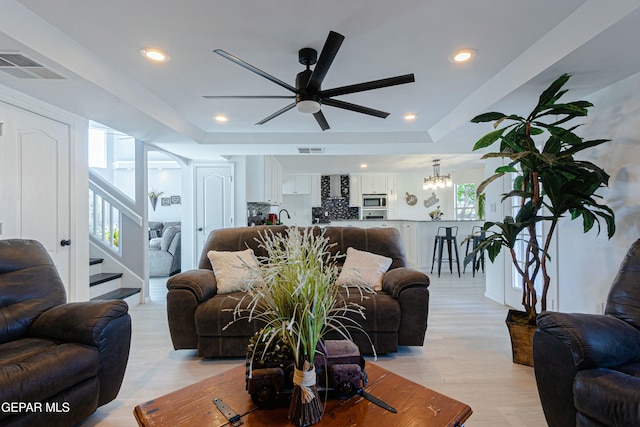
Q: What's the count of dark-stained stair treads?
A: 3